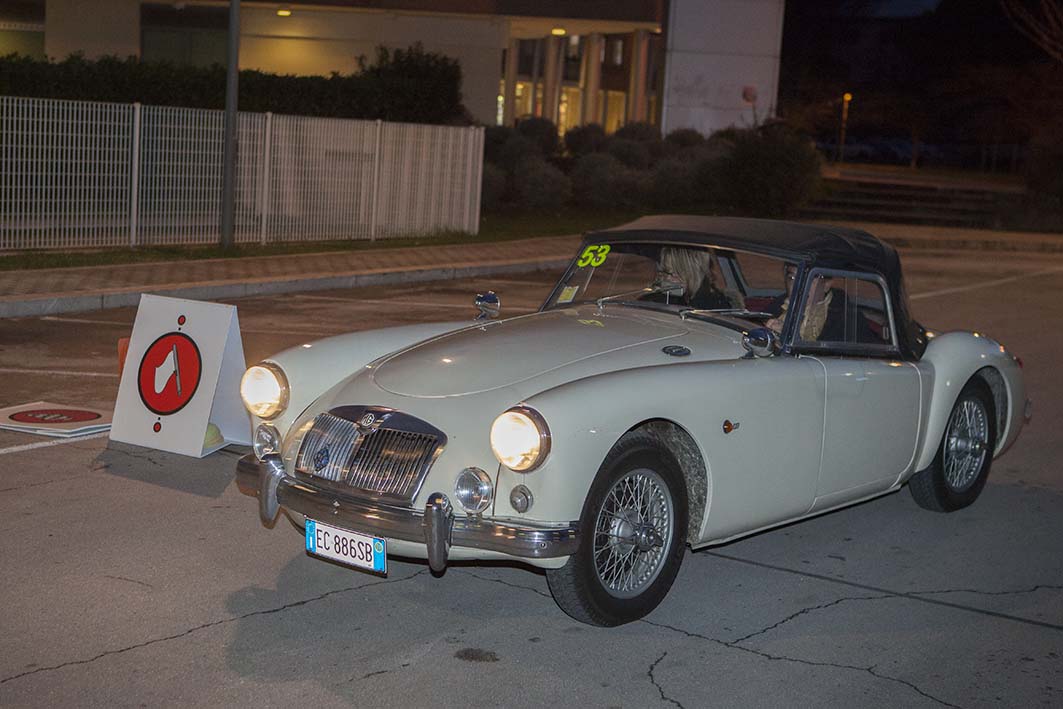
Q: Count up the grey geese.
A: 0